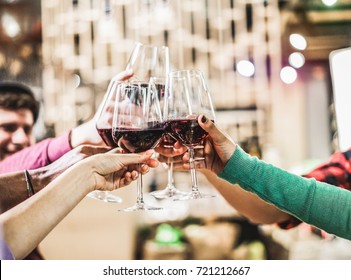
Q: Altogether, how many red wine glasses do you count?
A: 5